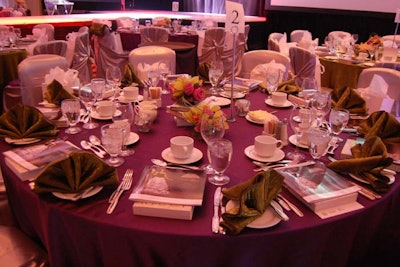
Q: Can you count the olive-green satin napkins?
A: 10